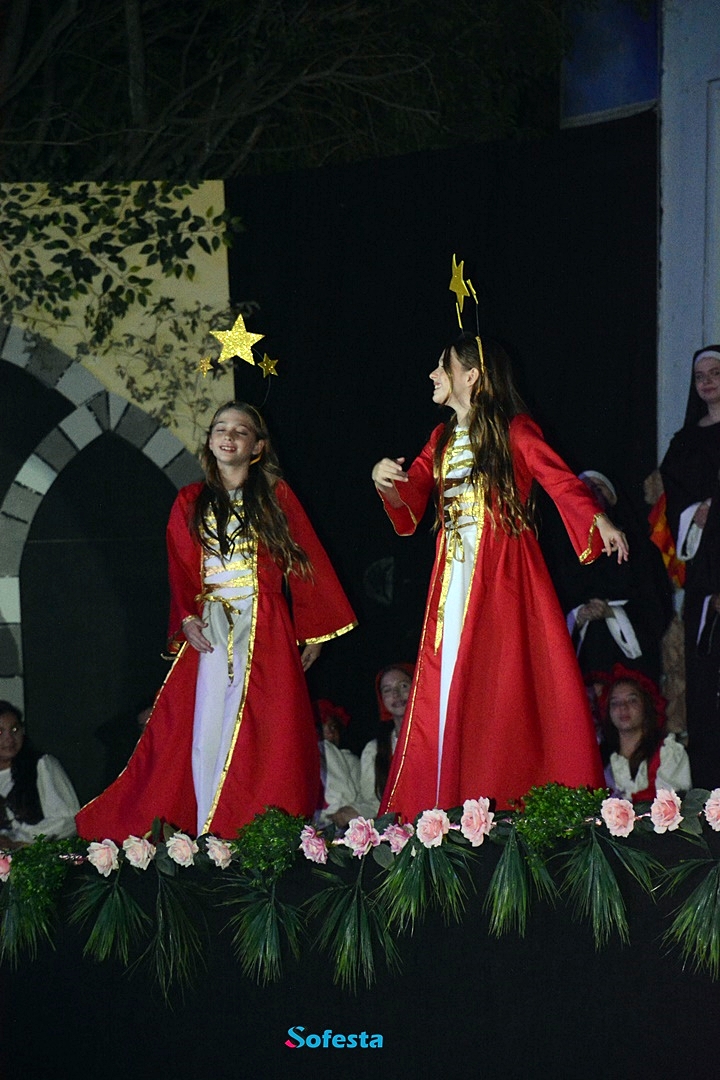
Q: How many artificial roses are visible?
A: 13